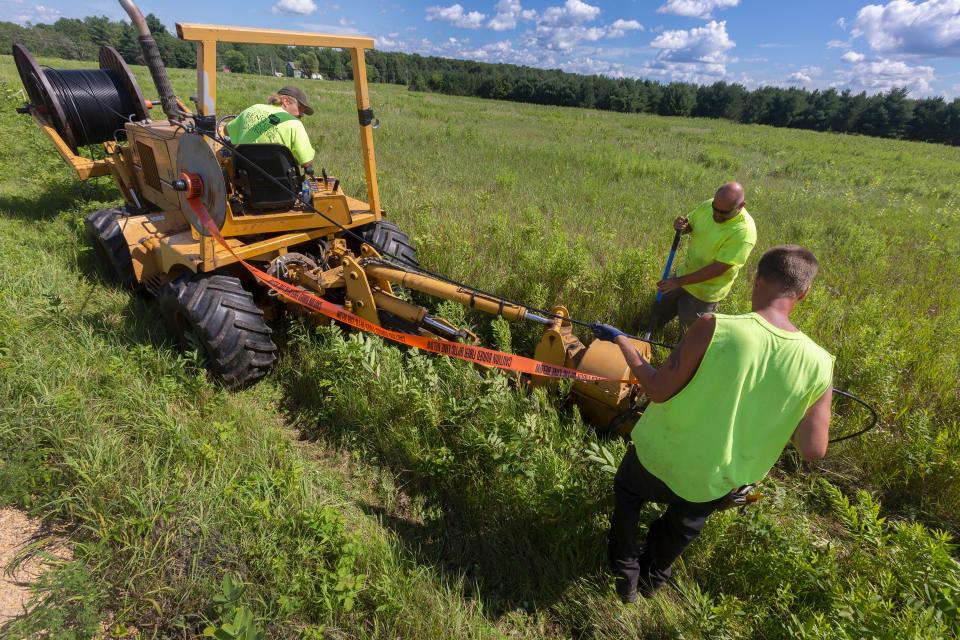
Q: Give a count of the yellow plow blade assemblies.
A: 1